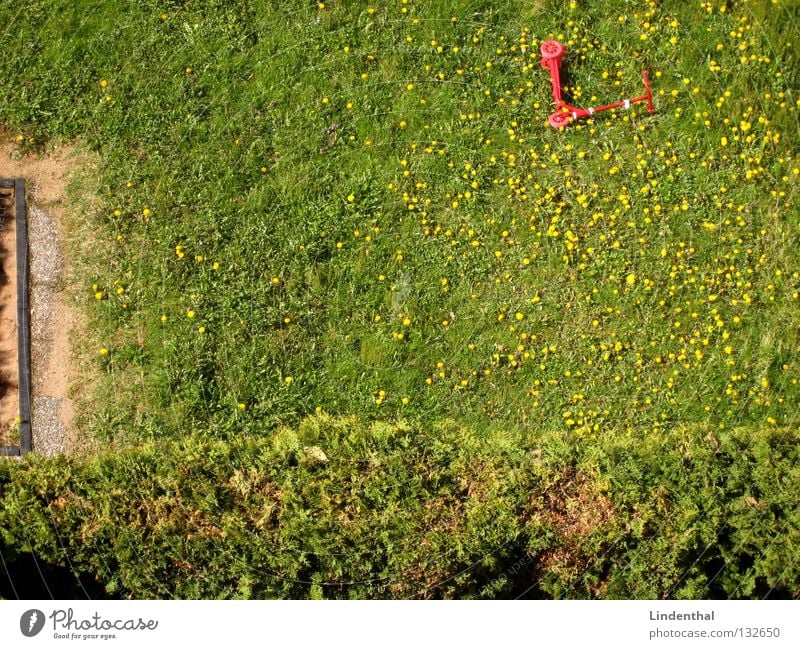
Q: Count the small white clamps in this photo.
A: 3